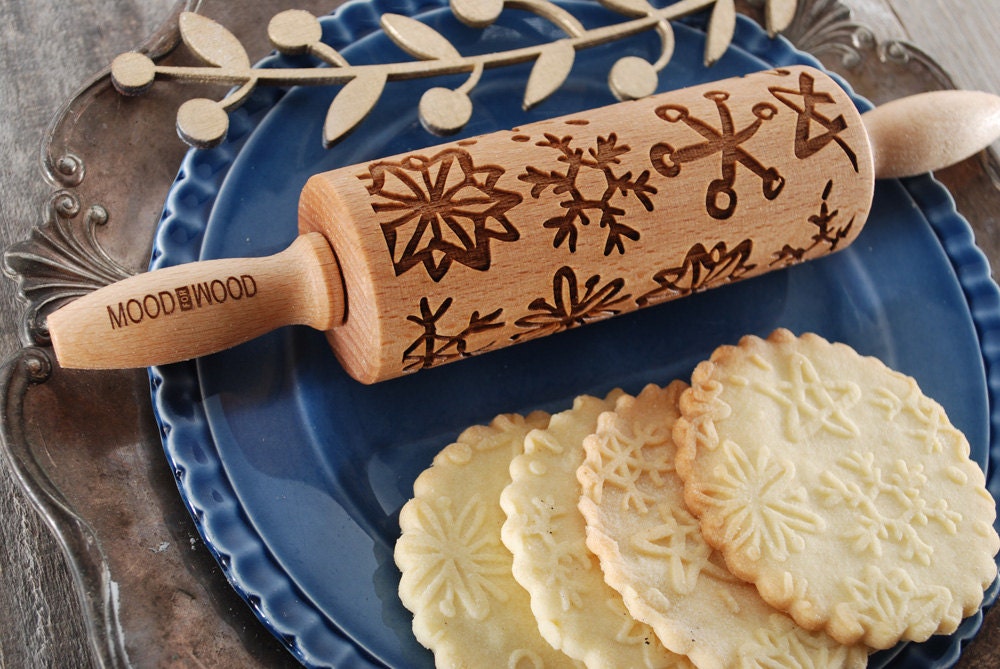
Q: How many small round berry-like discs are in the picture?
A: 6